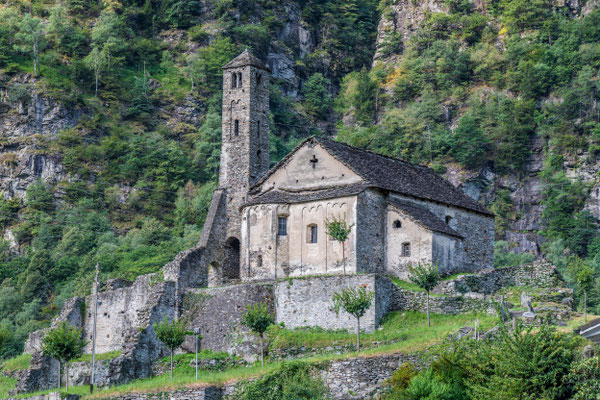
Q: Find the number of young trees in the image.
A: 7